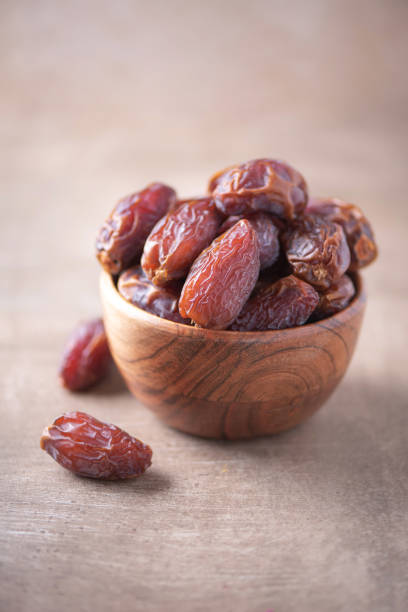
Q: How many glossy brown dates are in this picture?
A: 12